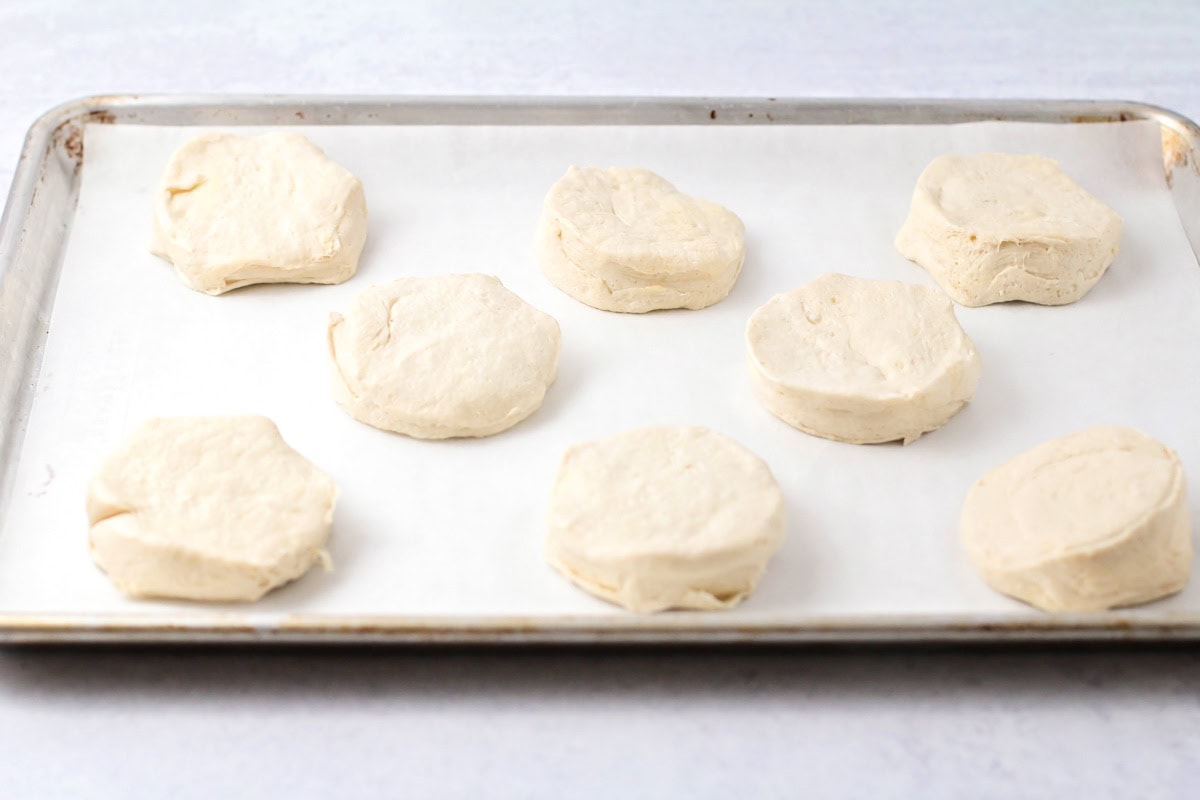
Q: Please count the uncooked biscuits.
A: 8